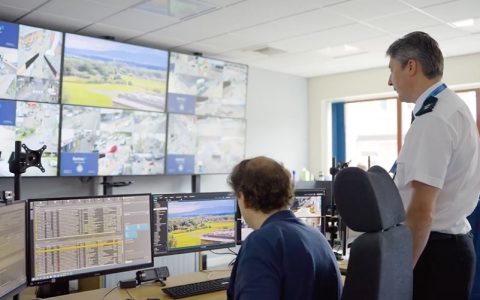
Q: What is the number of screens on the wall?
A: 6